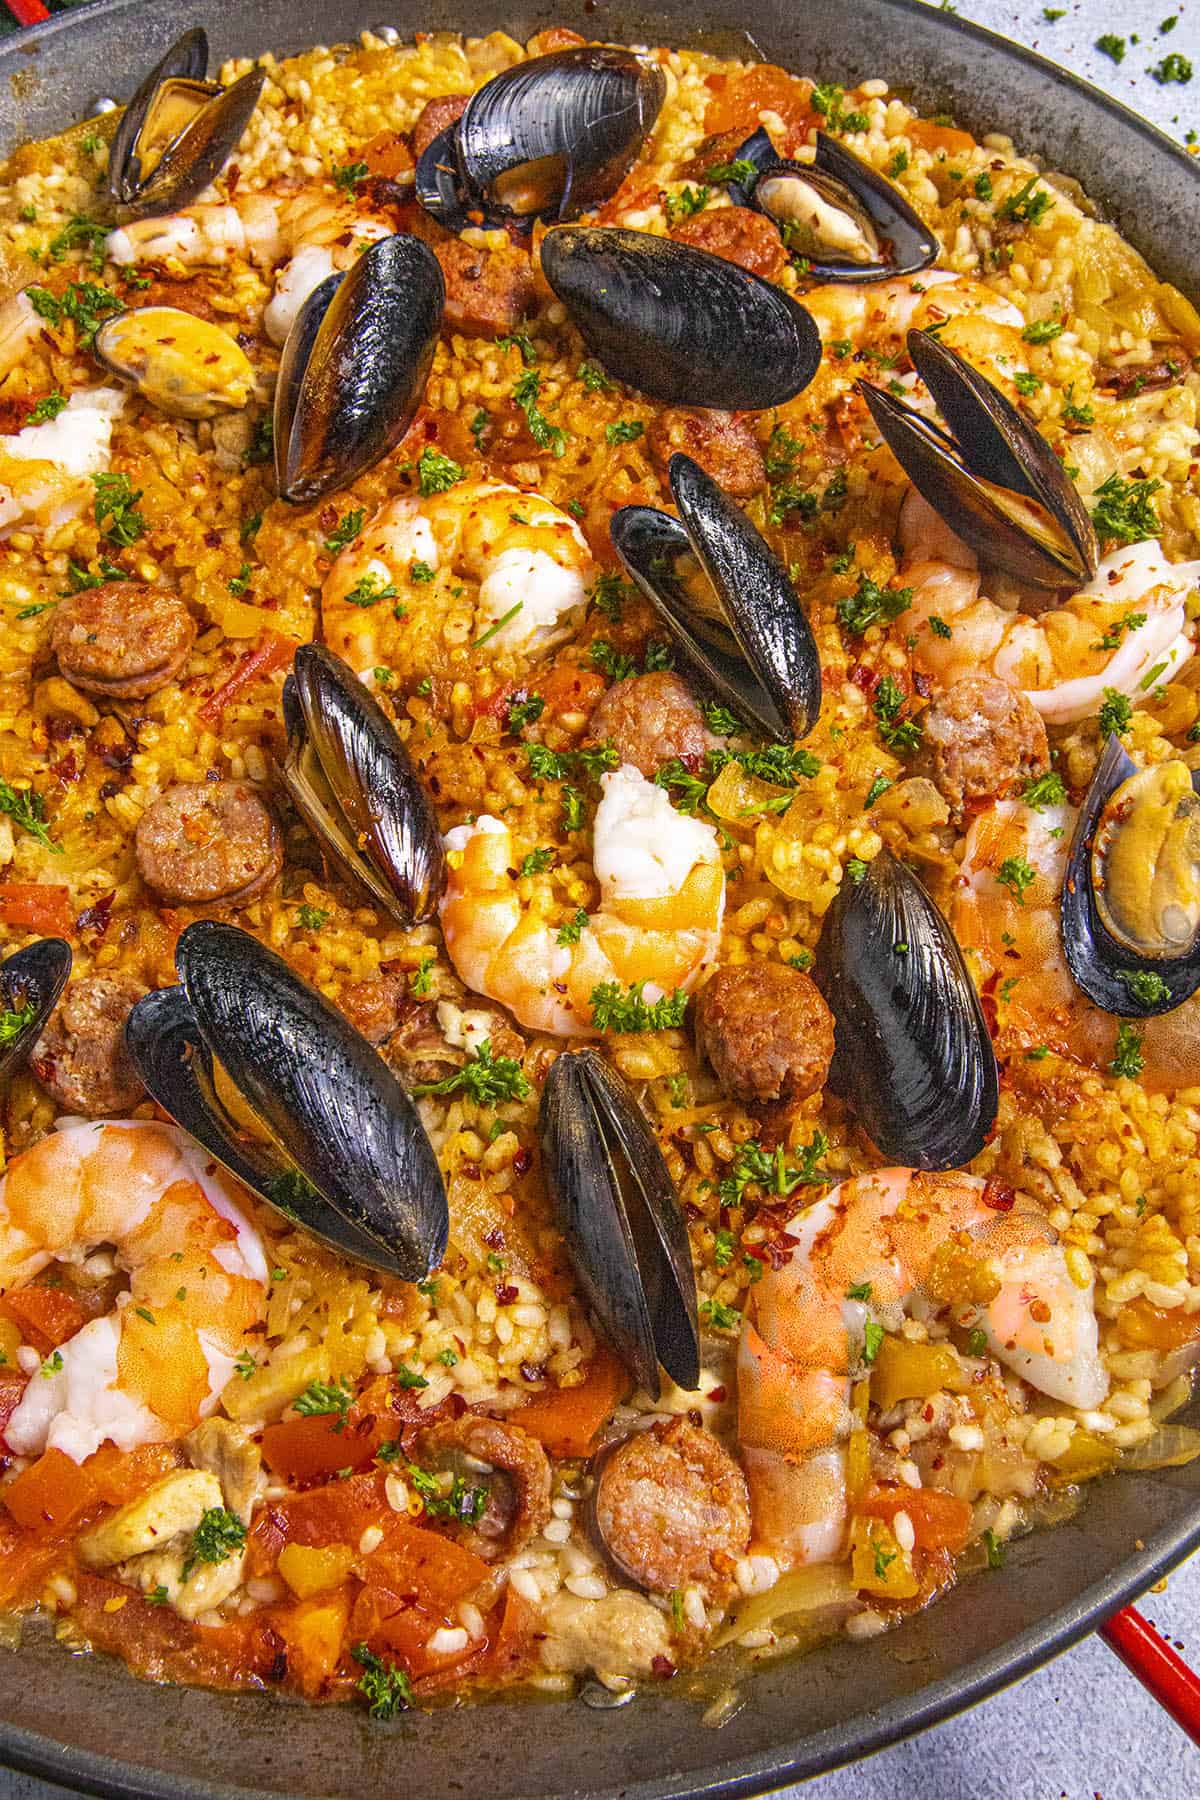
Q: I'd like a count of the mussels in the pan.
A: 14